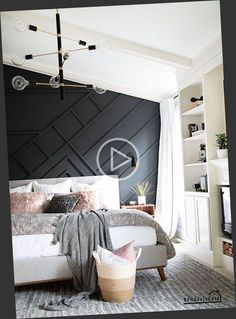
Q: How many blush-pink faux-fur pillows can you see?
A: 2